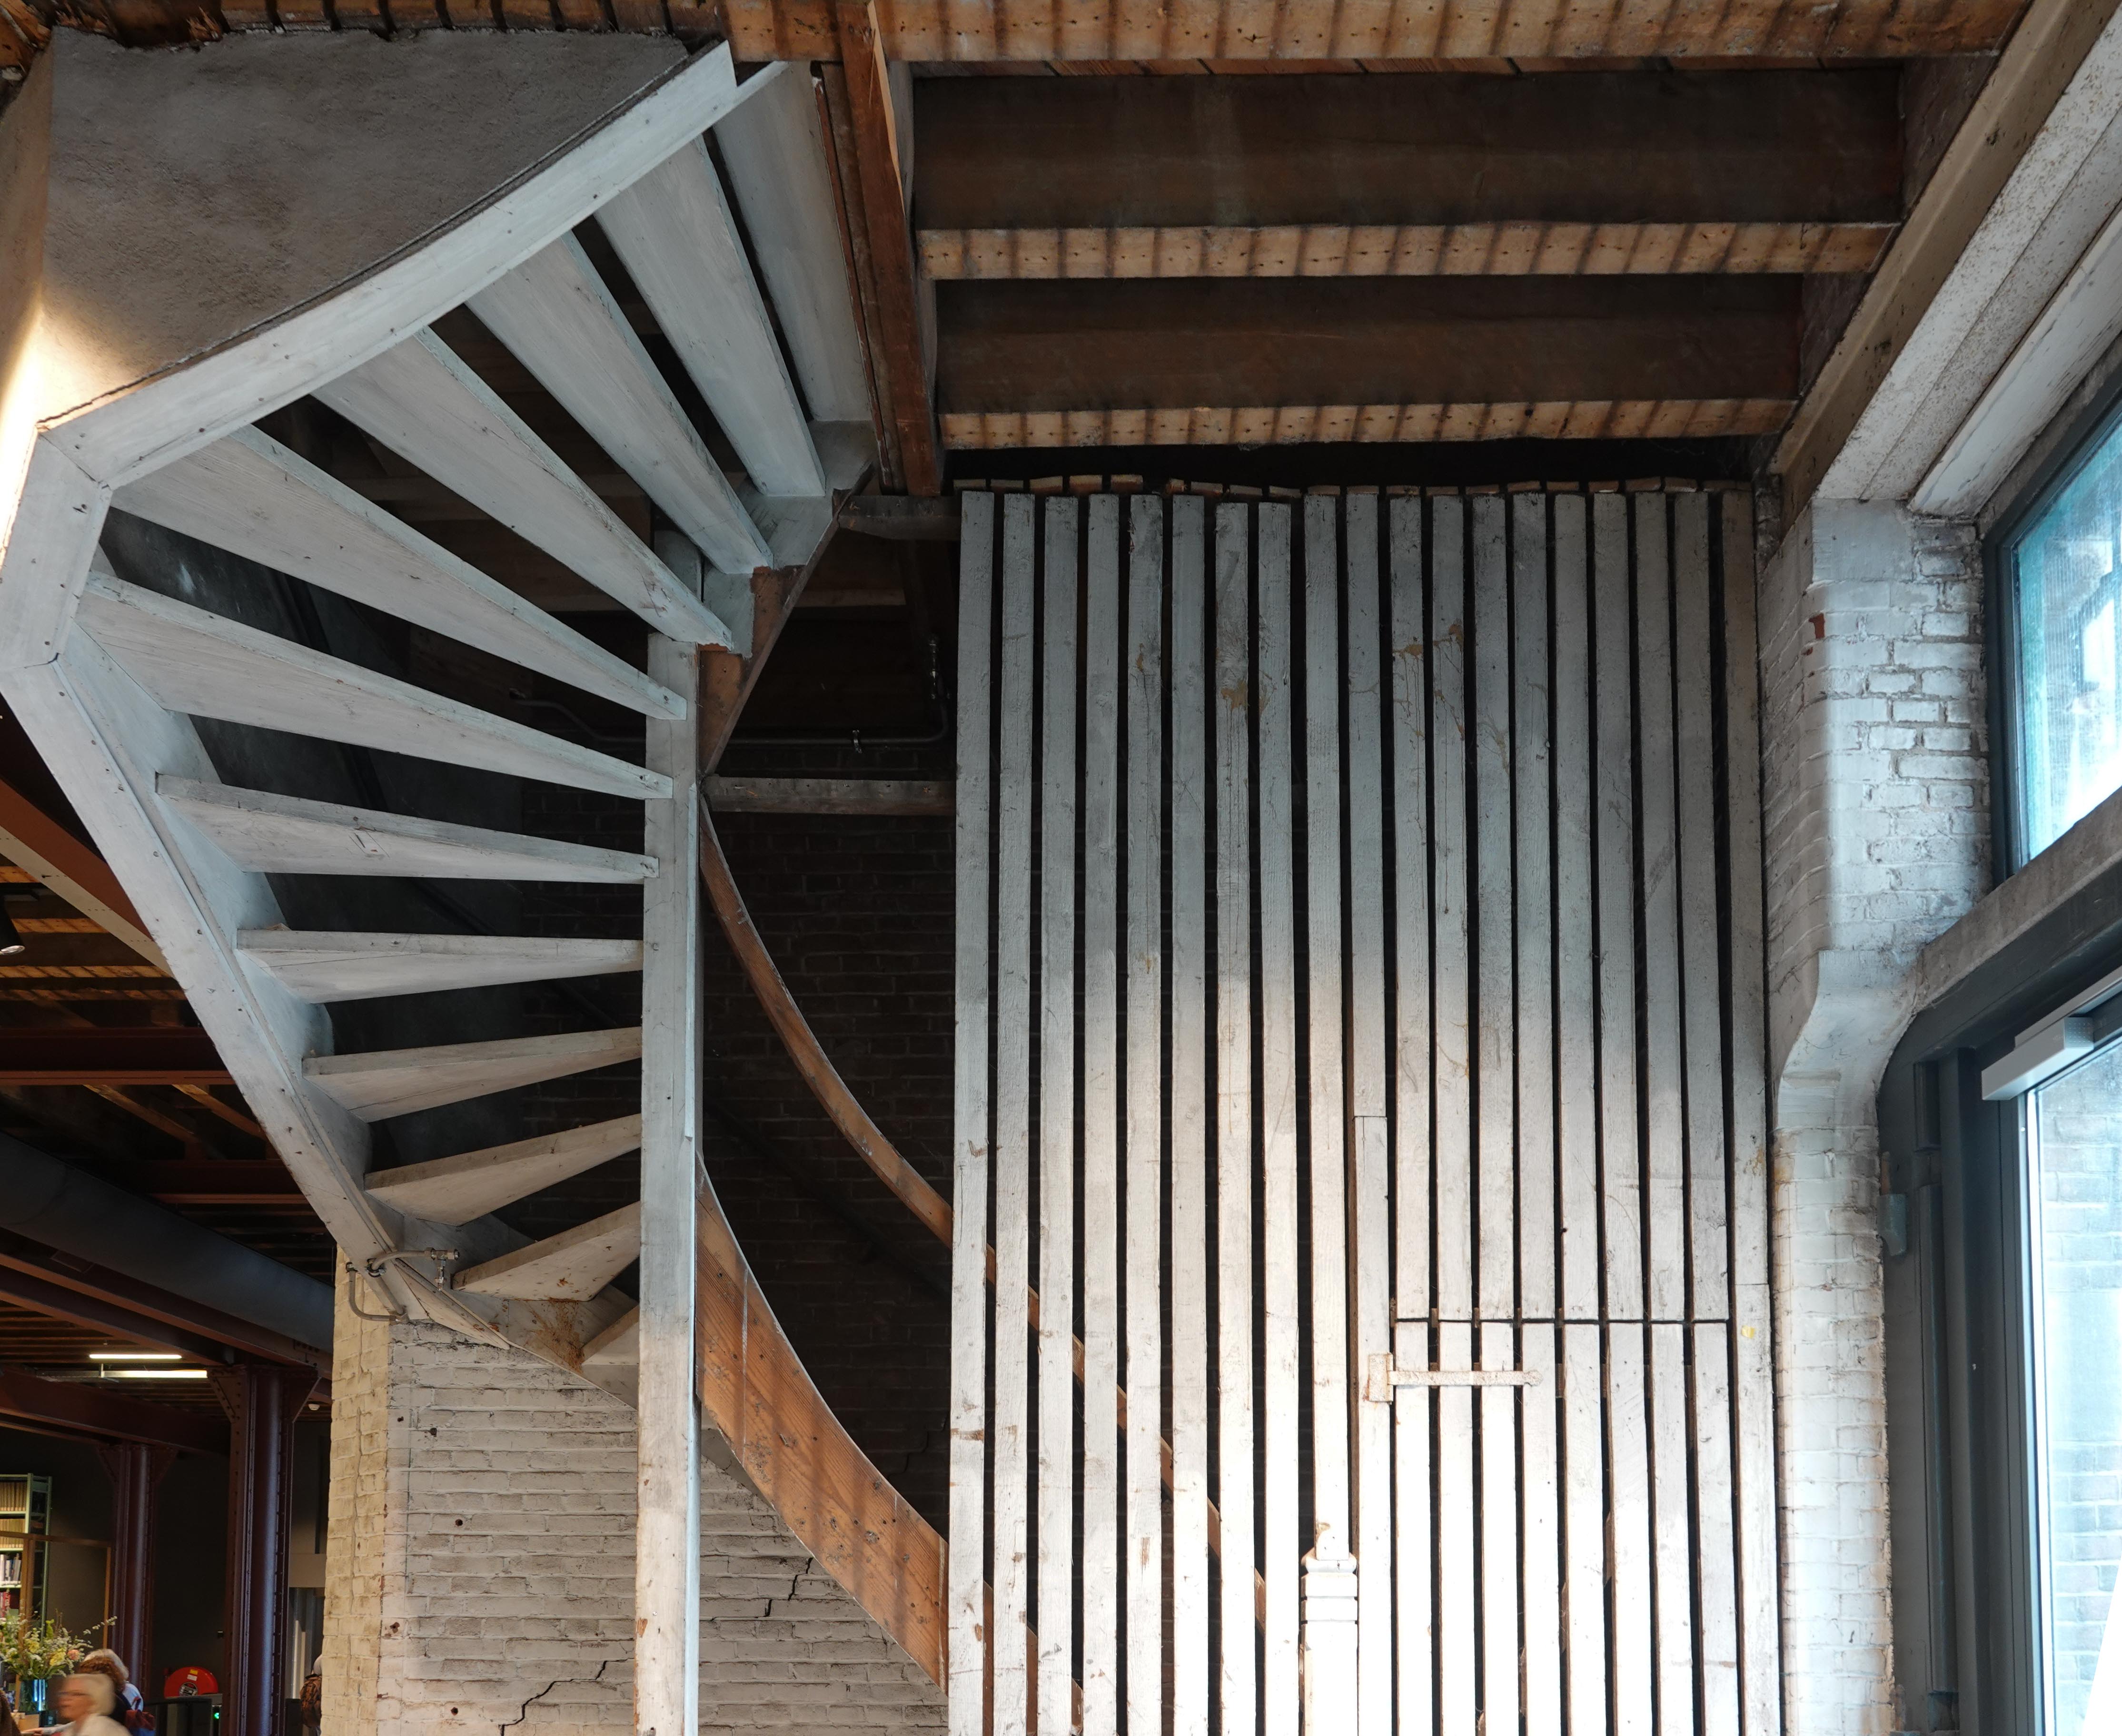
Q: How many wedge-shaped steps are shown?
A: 12